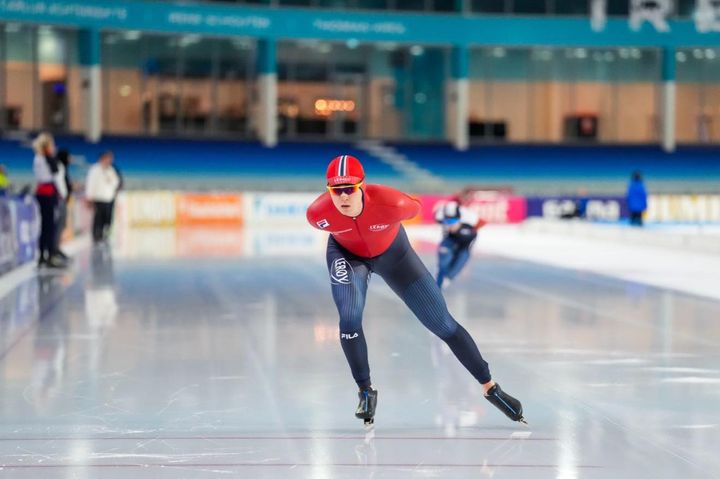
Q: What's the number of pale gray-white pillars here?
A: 4